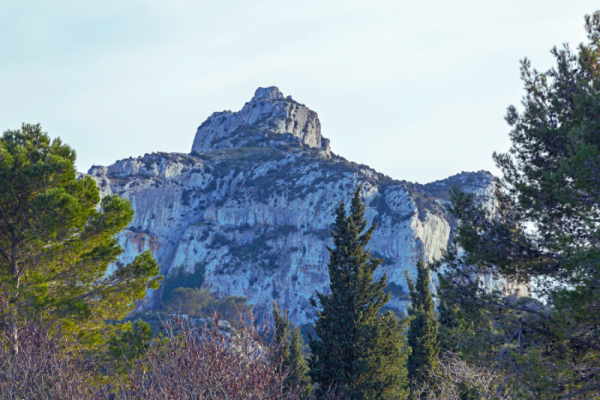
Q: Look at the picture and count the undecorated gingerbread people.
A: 0